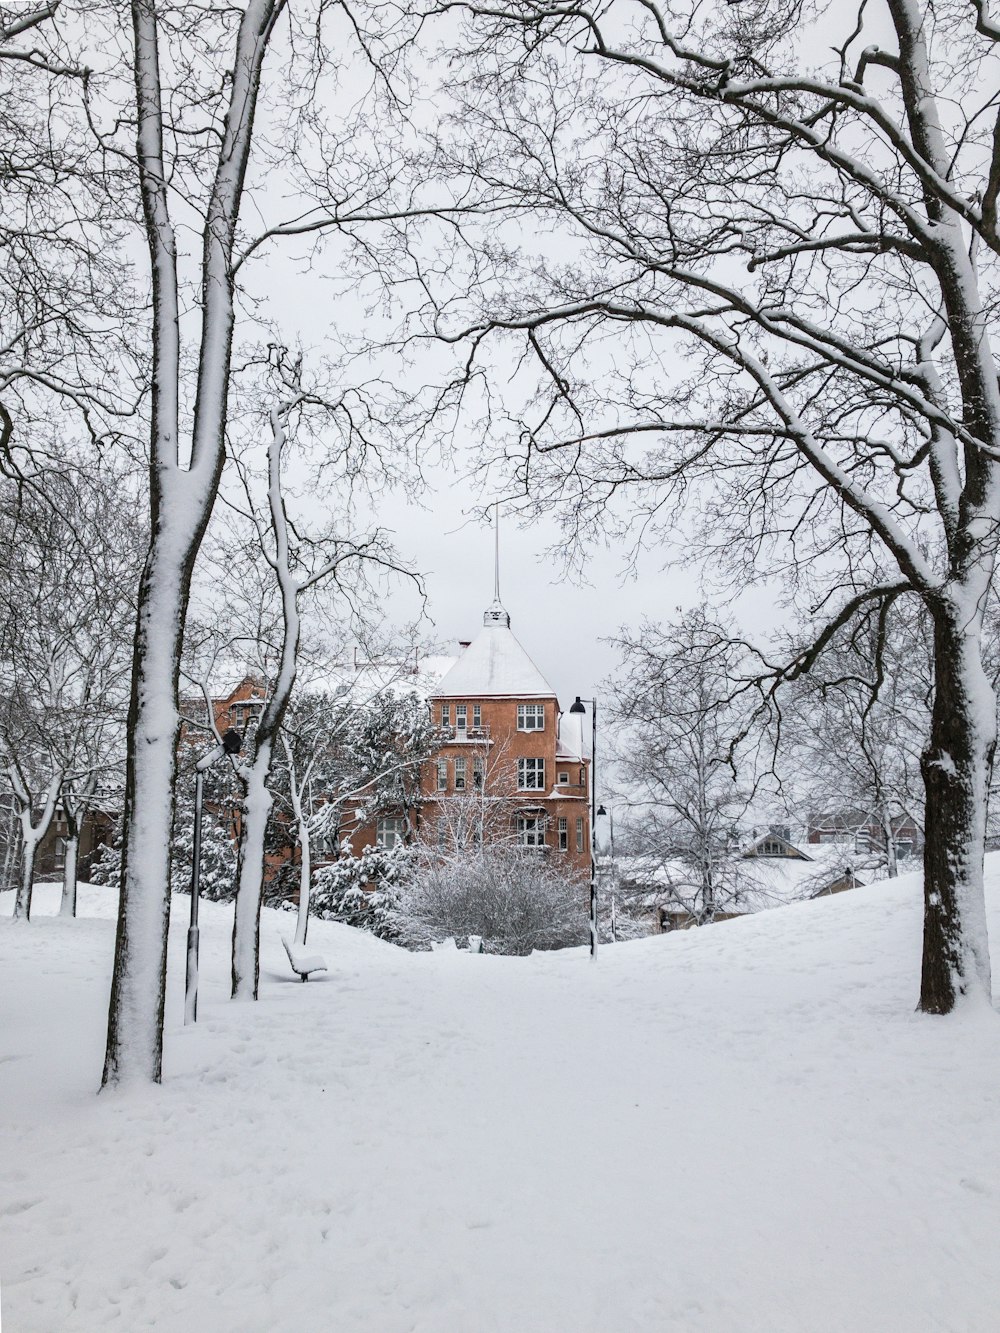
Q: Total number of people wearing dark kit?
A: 0